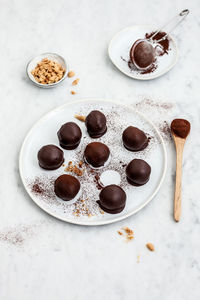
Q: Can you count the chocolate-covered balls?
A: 8